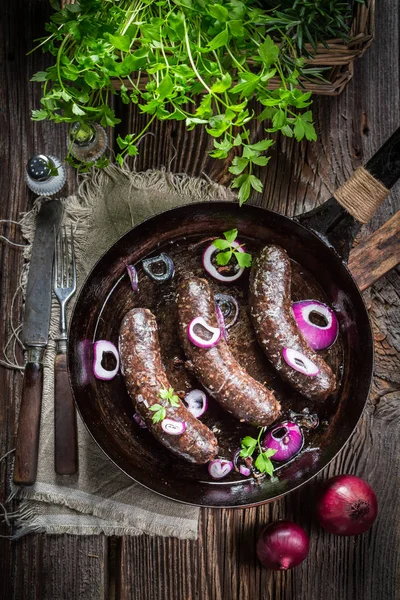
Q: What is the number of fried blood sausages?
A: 3